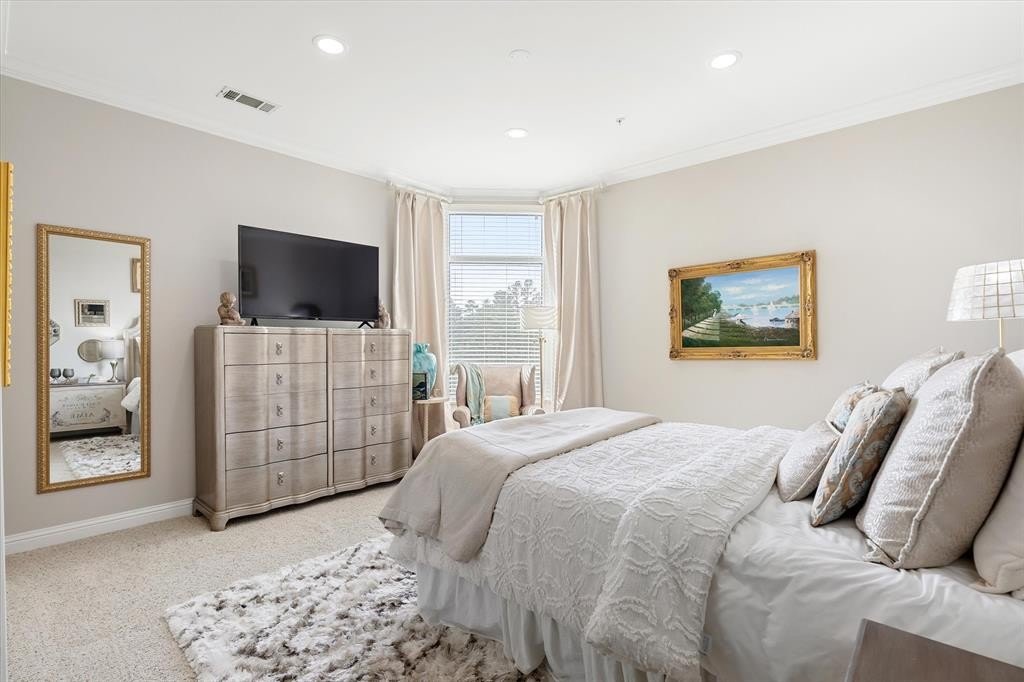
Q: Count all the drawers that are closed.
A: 10